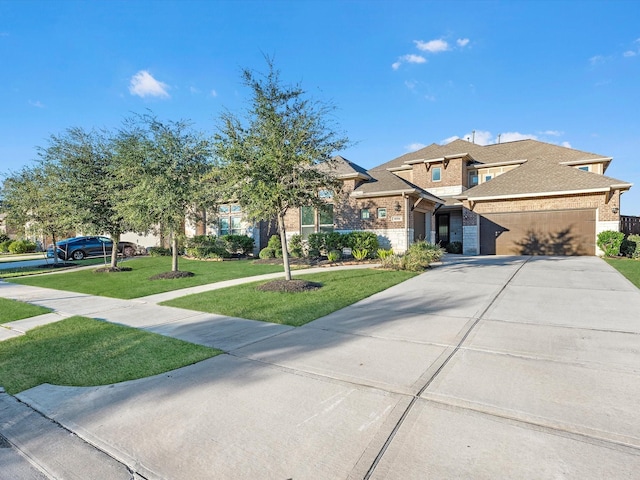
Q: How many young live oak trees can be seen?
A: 4